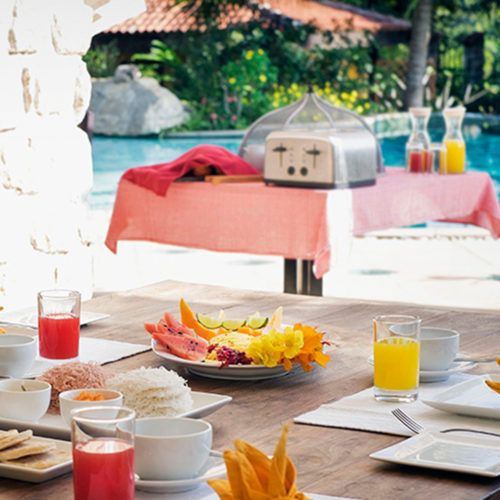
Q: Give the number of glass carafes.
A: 2